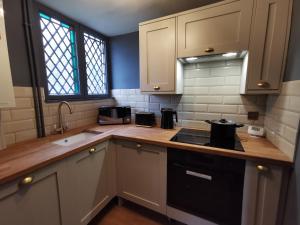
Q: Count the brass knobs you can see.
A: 7